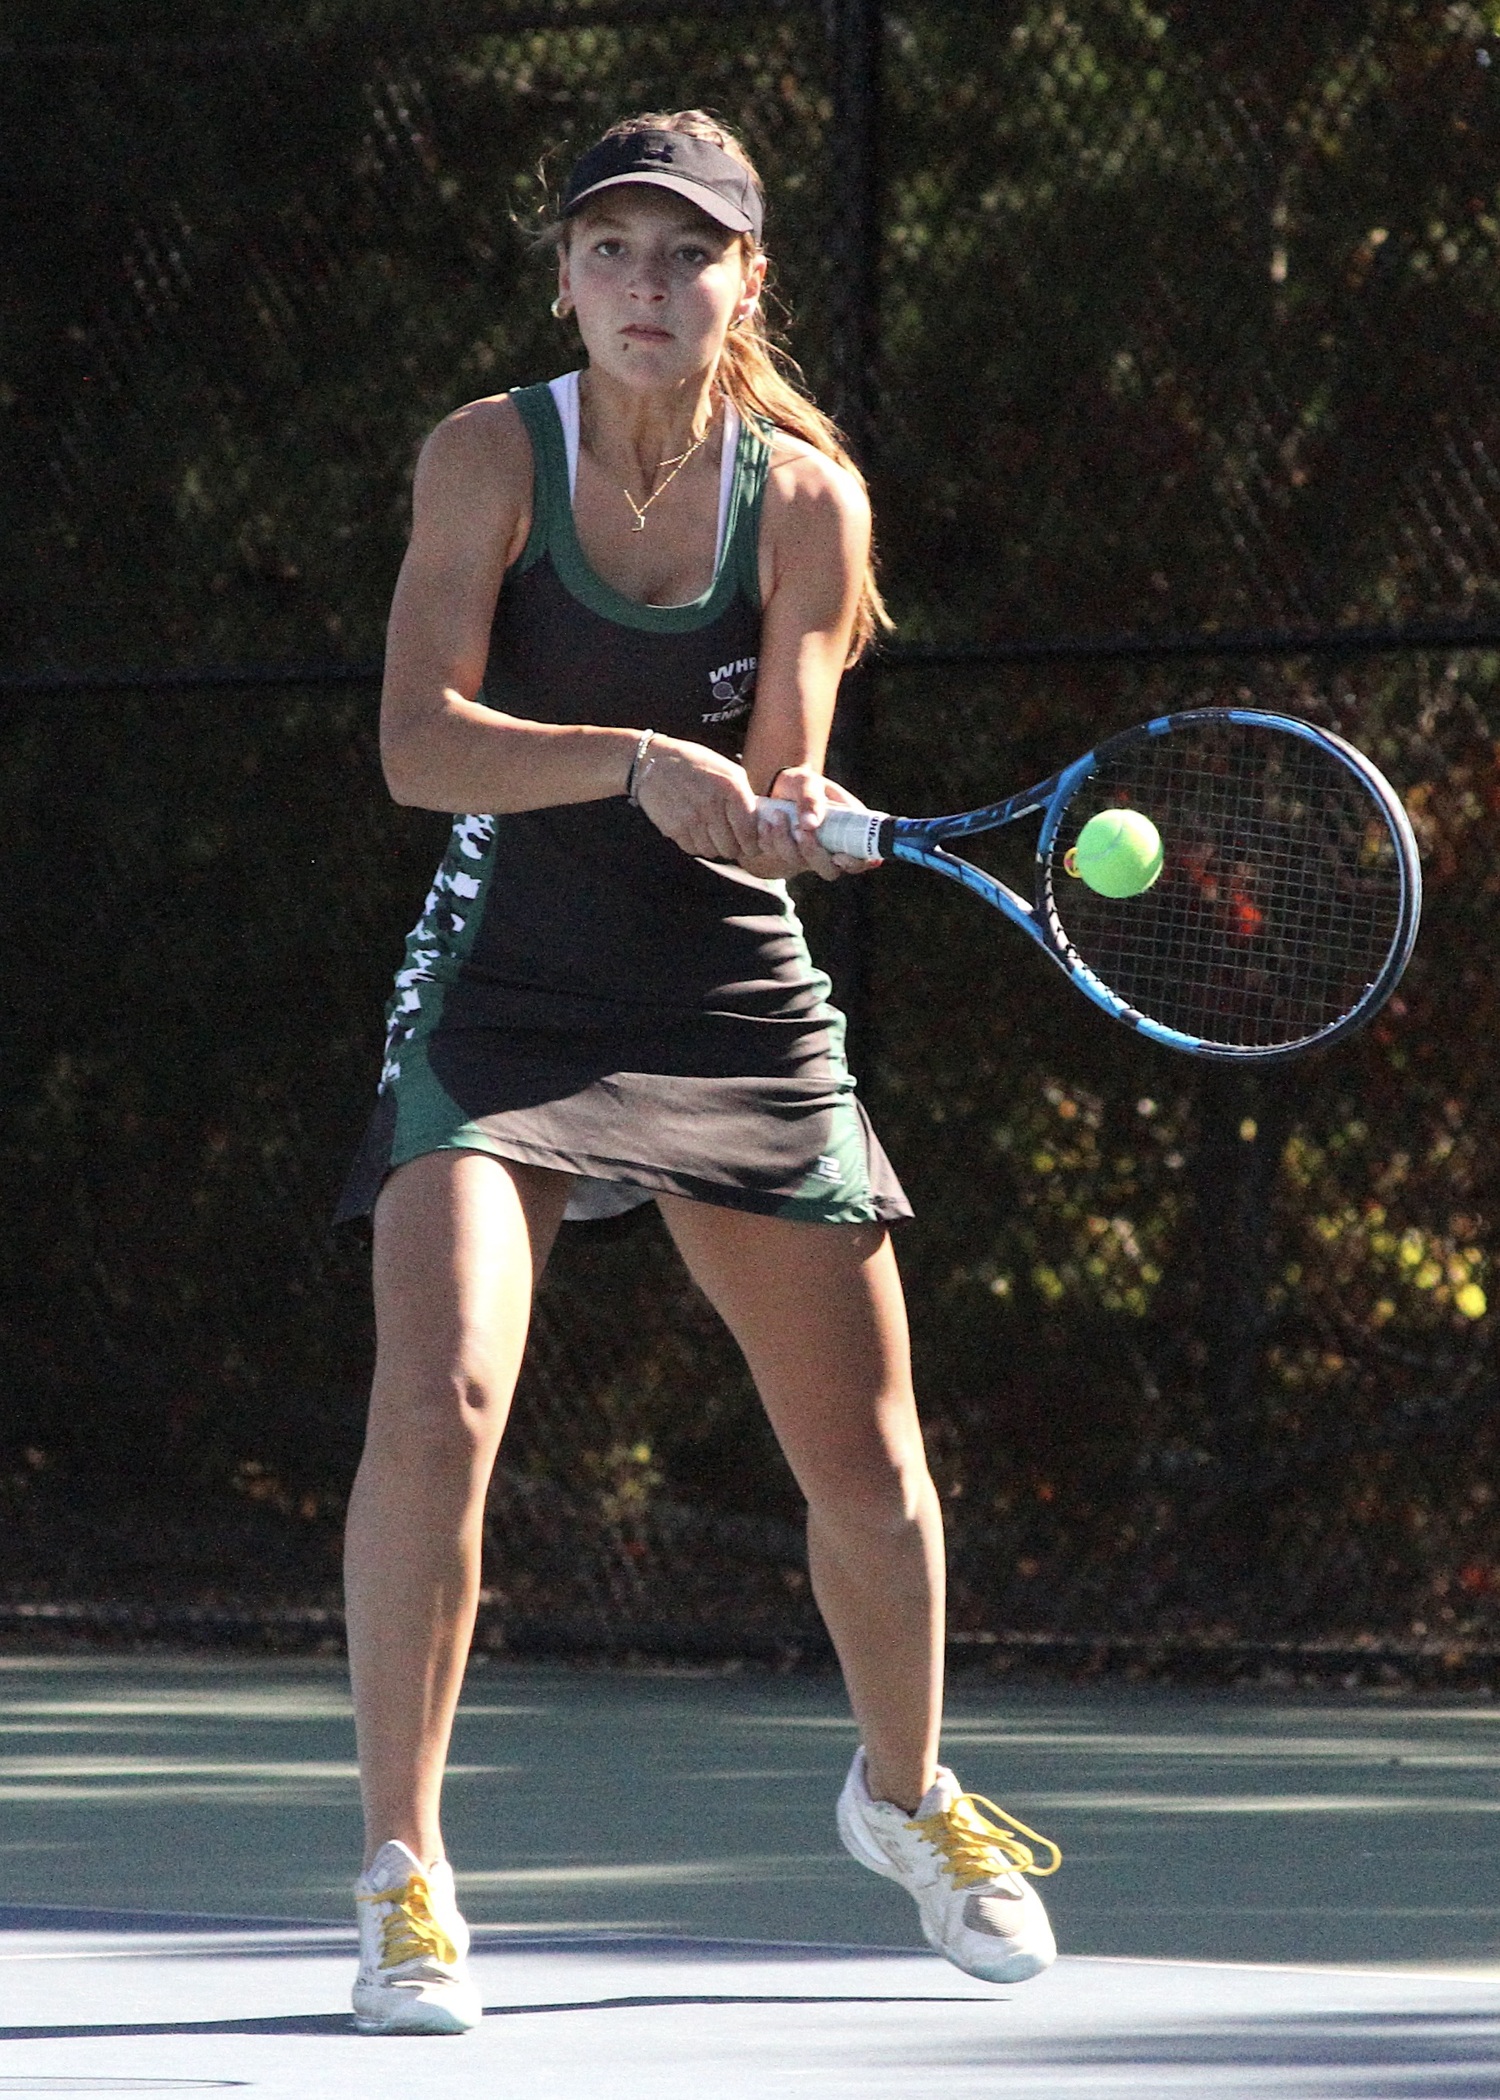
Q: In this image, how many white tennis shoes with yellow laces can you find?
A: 2